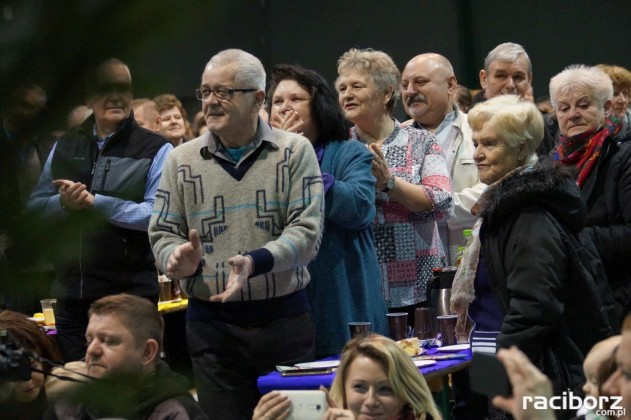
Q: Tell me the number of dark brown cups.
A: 4